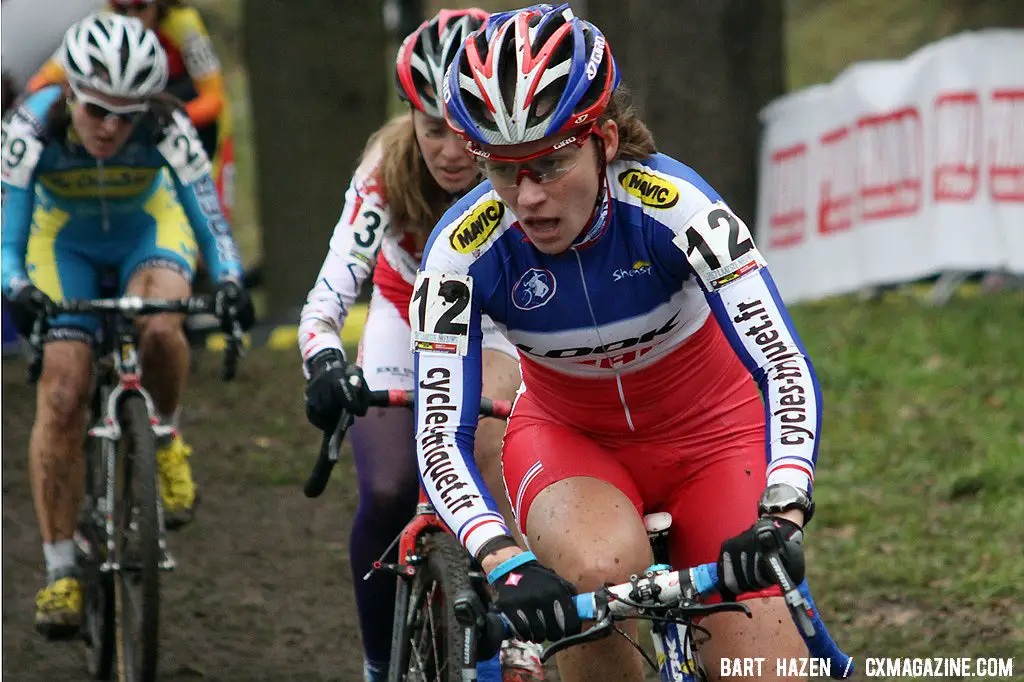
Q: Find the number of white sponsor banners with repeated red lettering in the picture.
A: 1